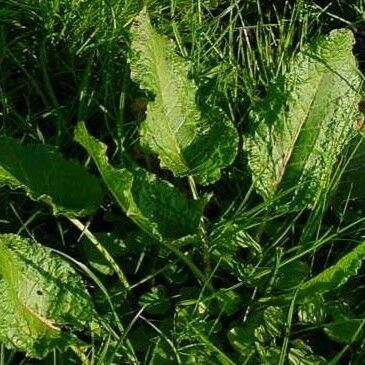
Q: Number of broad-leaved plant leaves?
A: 6